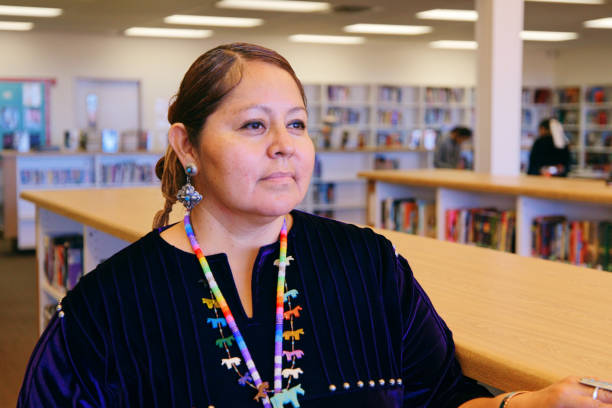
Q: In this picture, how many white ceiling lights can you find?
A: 12